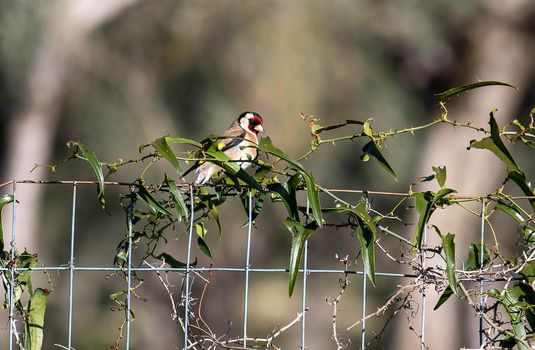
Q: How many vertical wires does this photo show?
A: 9